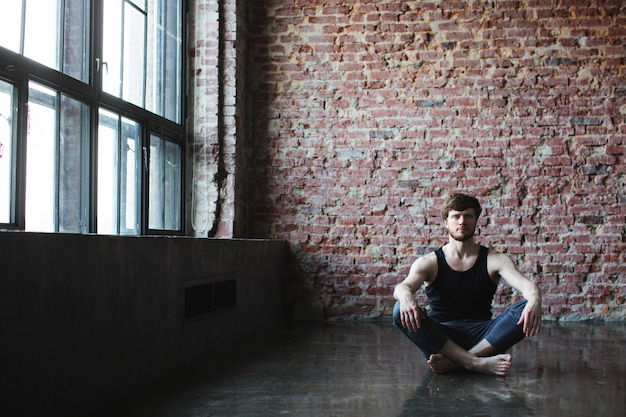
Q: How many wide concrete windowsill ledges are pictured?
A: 1